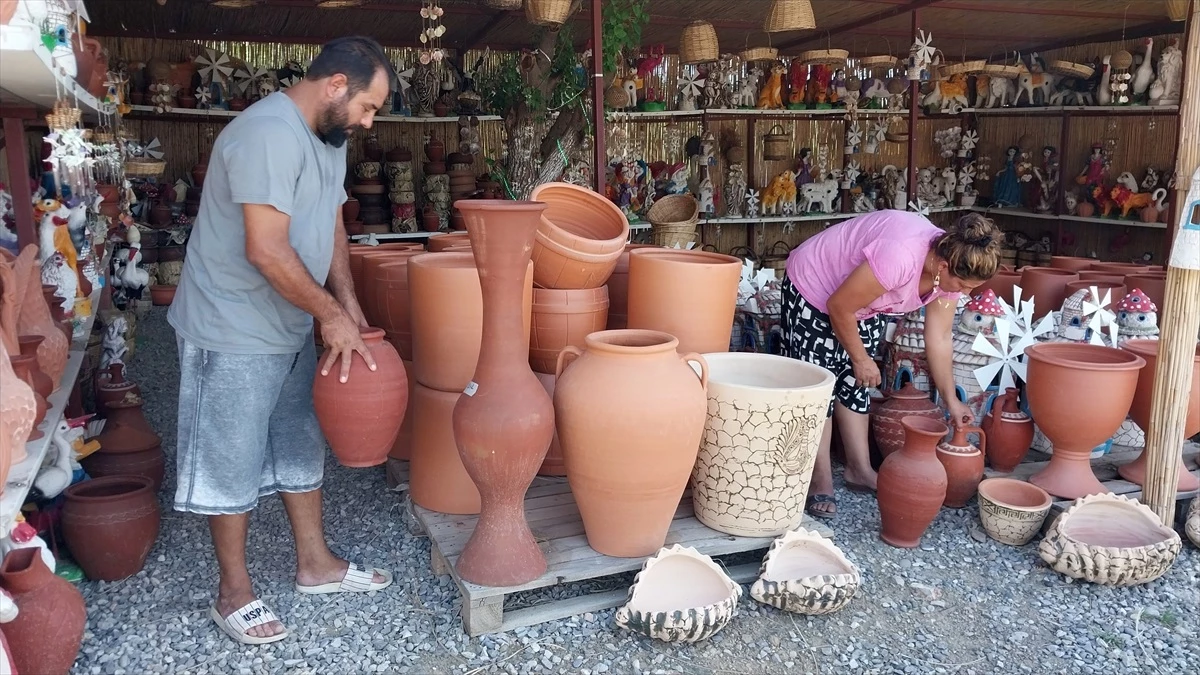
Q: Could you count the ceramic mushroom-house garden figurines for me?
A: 2